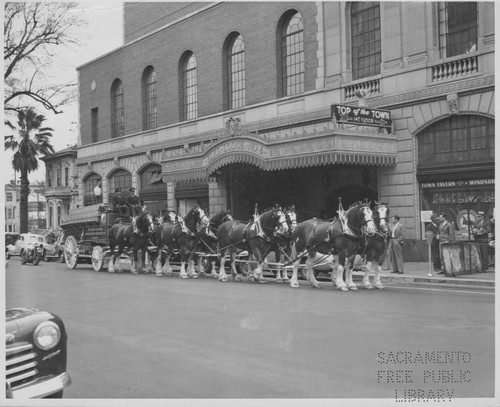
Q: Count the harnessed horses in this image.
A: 8